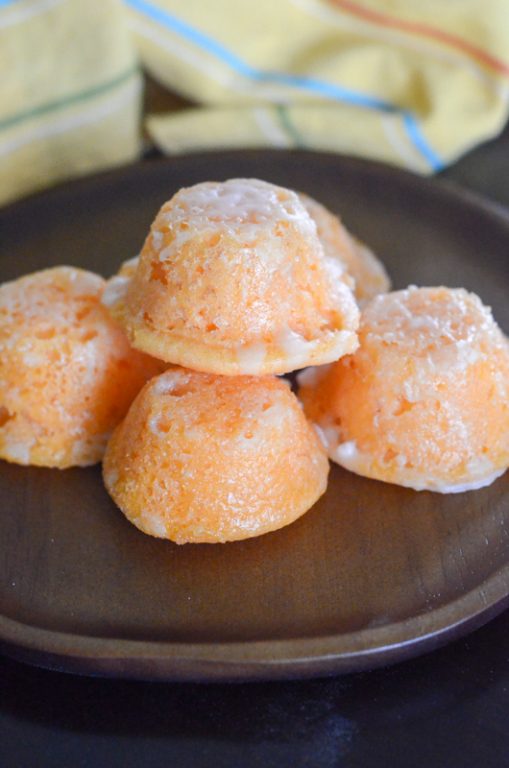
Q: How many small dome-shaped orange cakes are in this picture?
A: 5